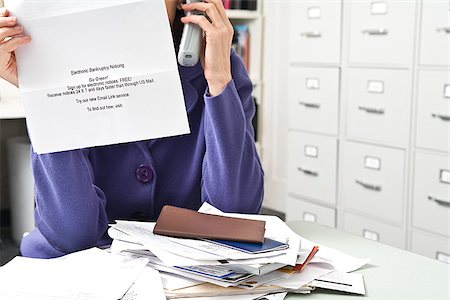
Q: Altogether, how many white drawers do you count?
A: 12